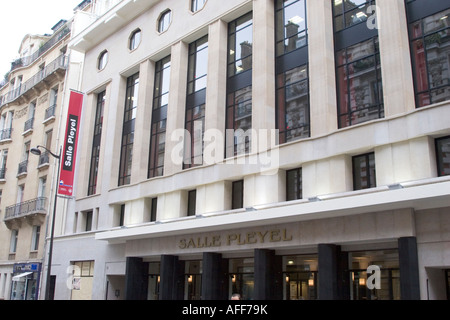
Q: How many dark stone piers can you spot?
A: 6